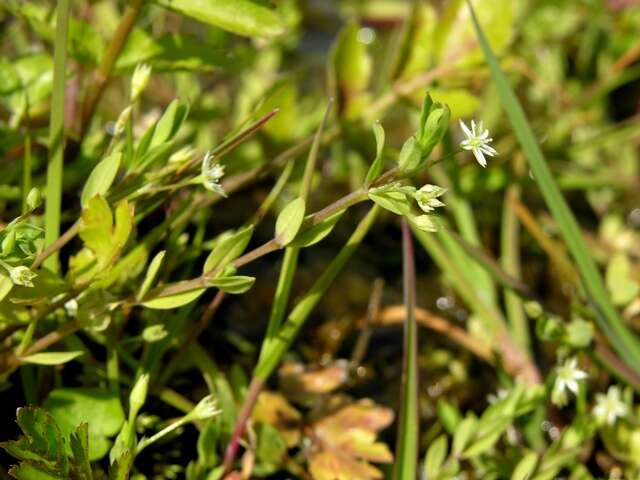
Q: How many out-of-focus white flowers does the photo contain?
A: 2